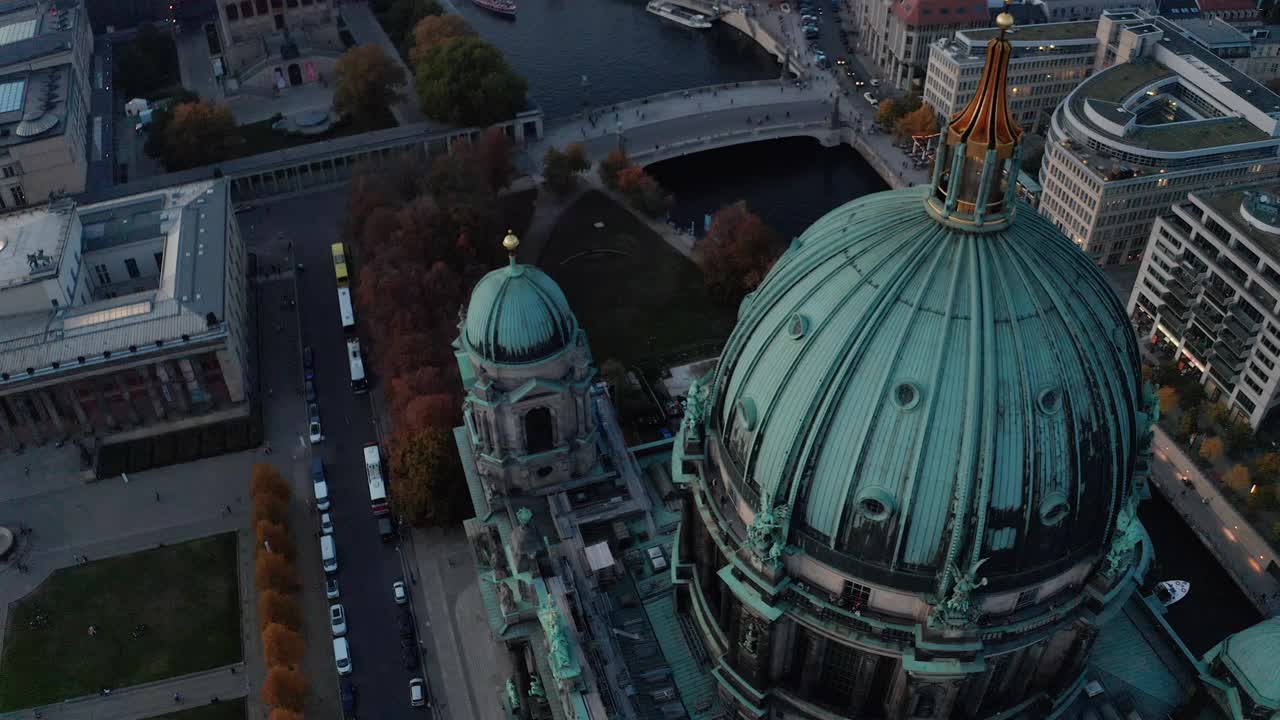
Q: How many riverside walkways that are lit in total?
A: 1